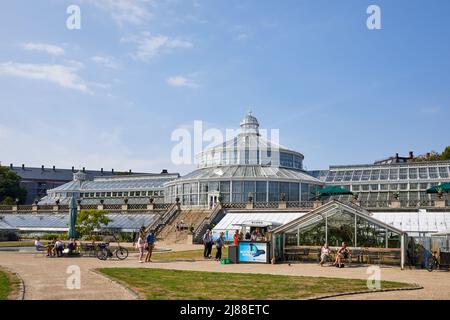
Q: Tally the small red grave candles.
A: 0